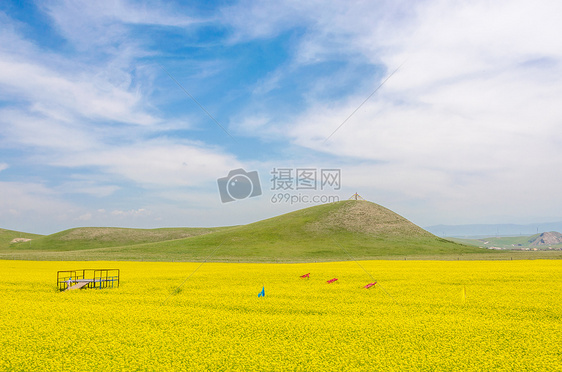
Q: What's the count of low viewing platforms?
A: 1